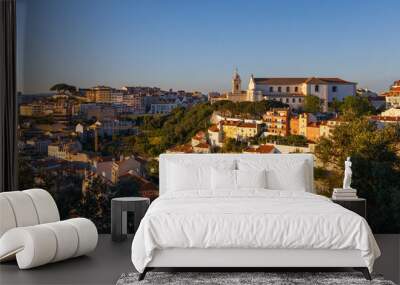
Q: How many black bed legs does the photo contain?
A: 2